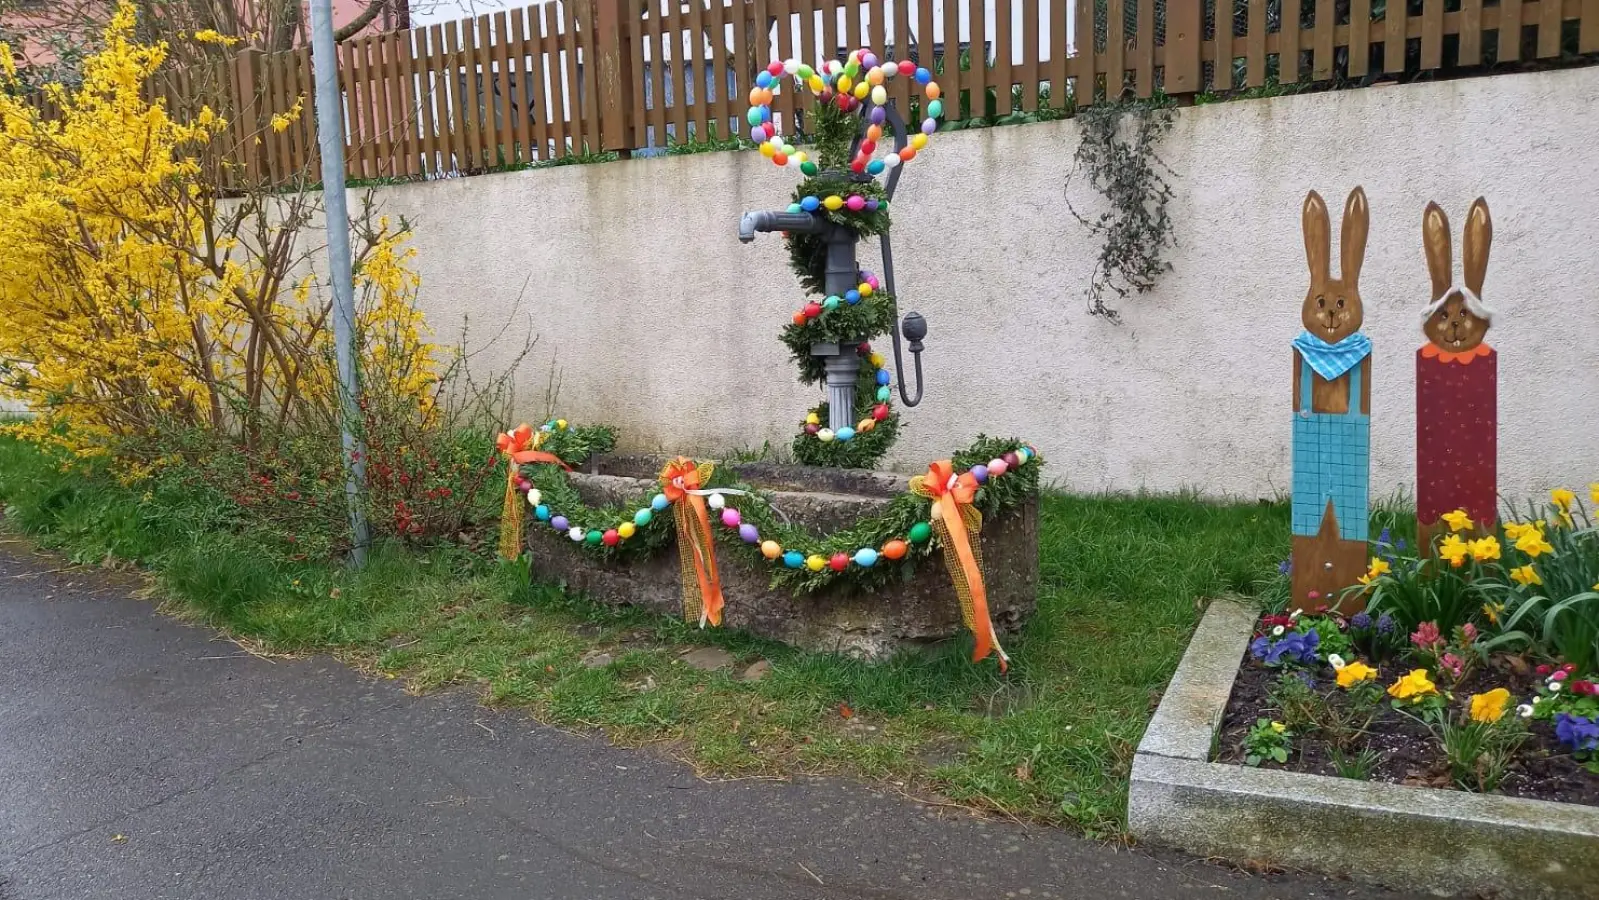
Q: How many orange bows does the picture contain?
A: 3